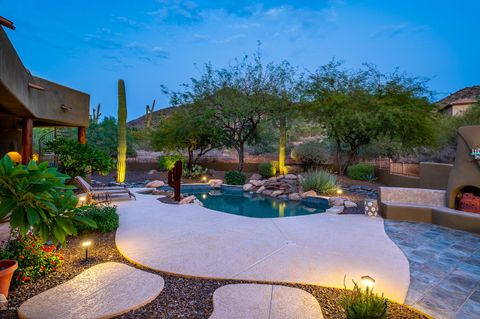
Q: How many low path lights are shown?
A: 5